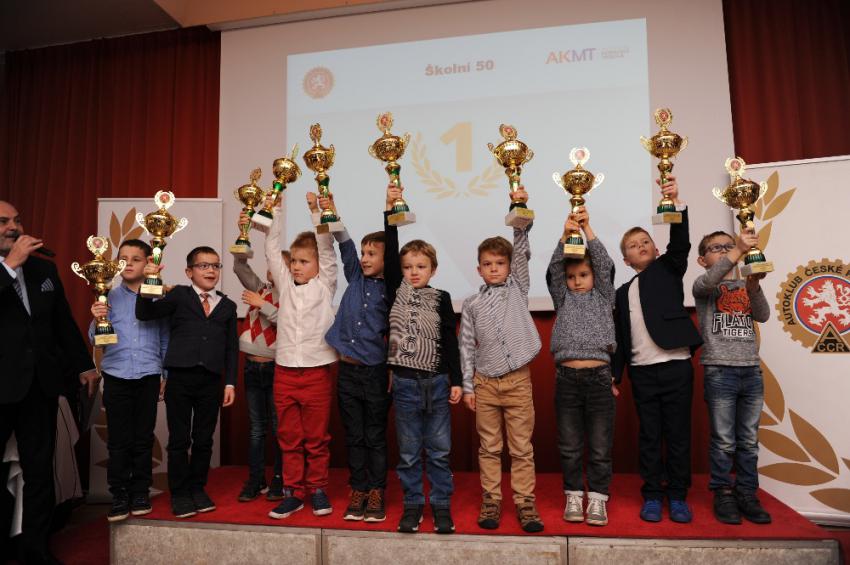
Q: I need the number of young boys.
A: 10